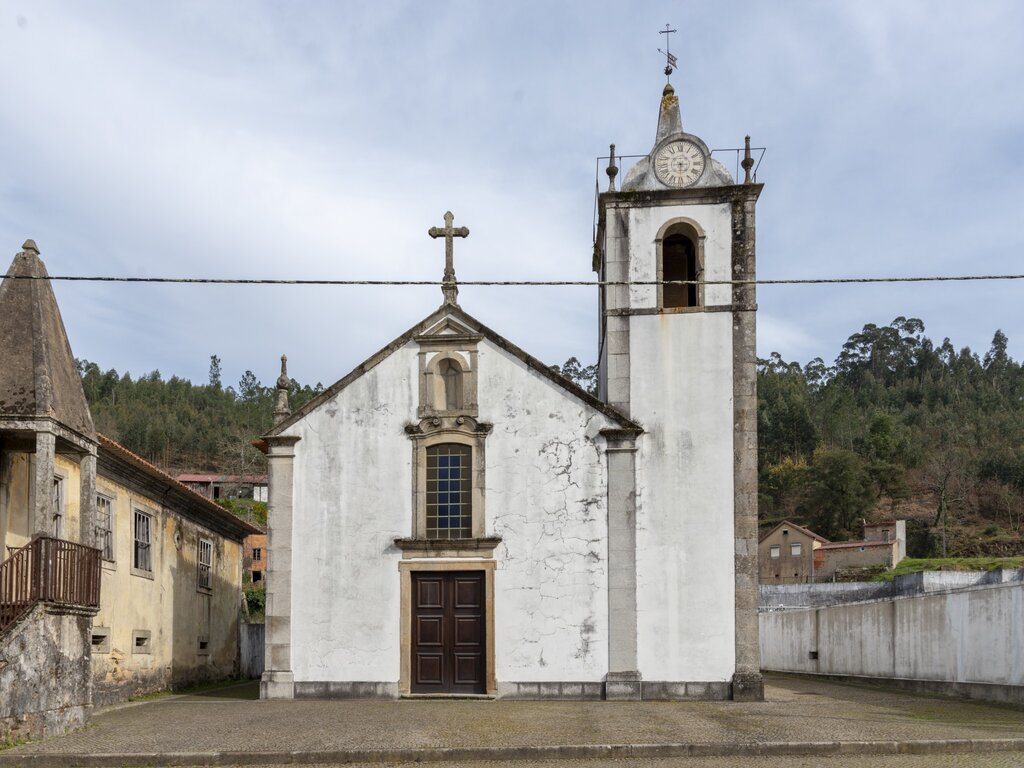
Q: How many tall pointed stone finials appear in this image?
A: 3